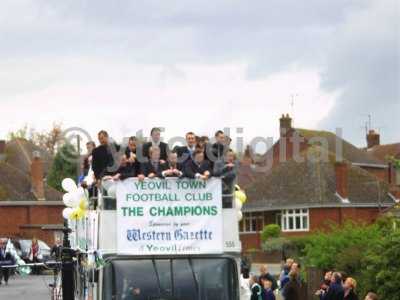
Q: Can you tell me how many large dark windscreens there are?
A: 1